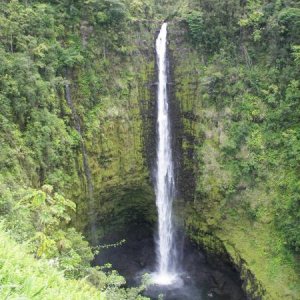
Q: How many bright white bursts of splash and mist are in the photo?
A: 1